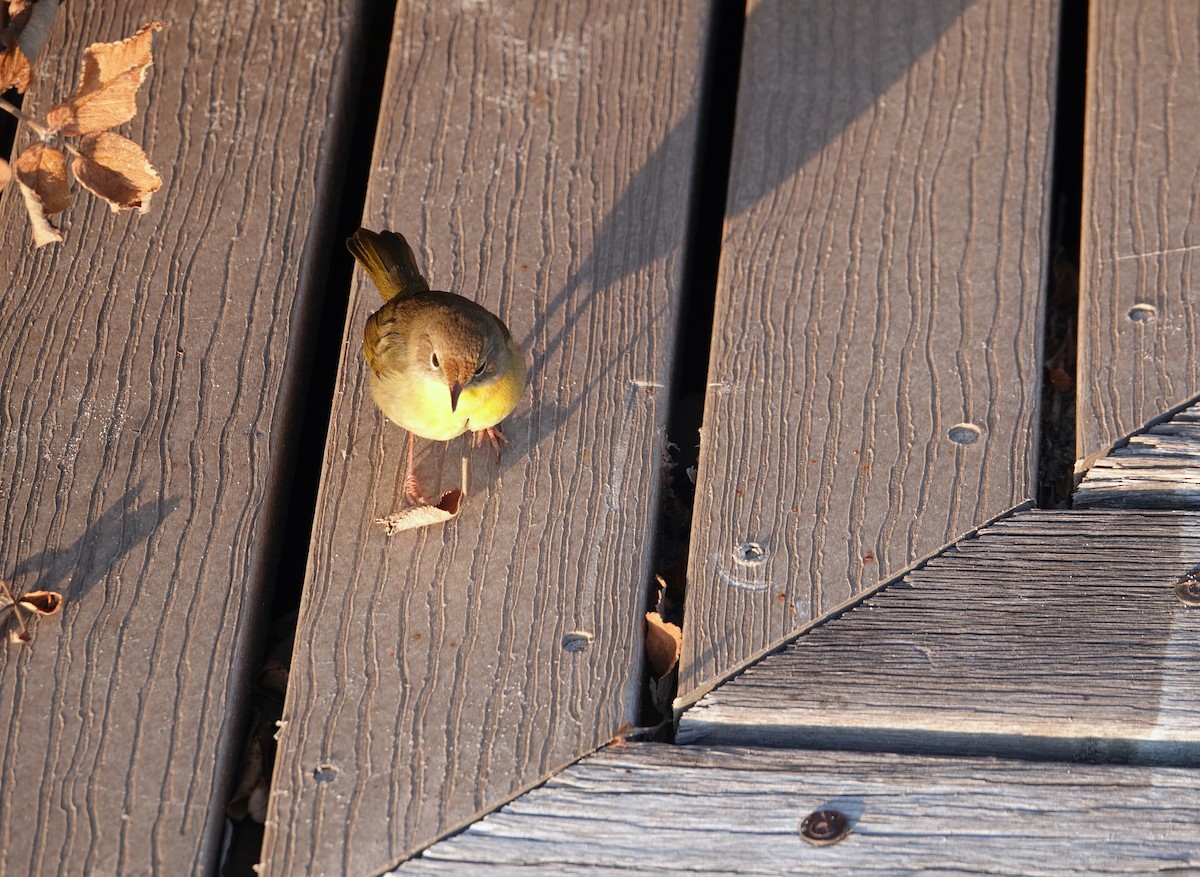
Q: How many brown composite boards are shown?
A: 4